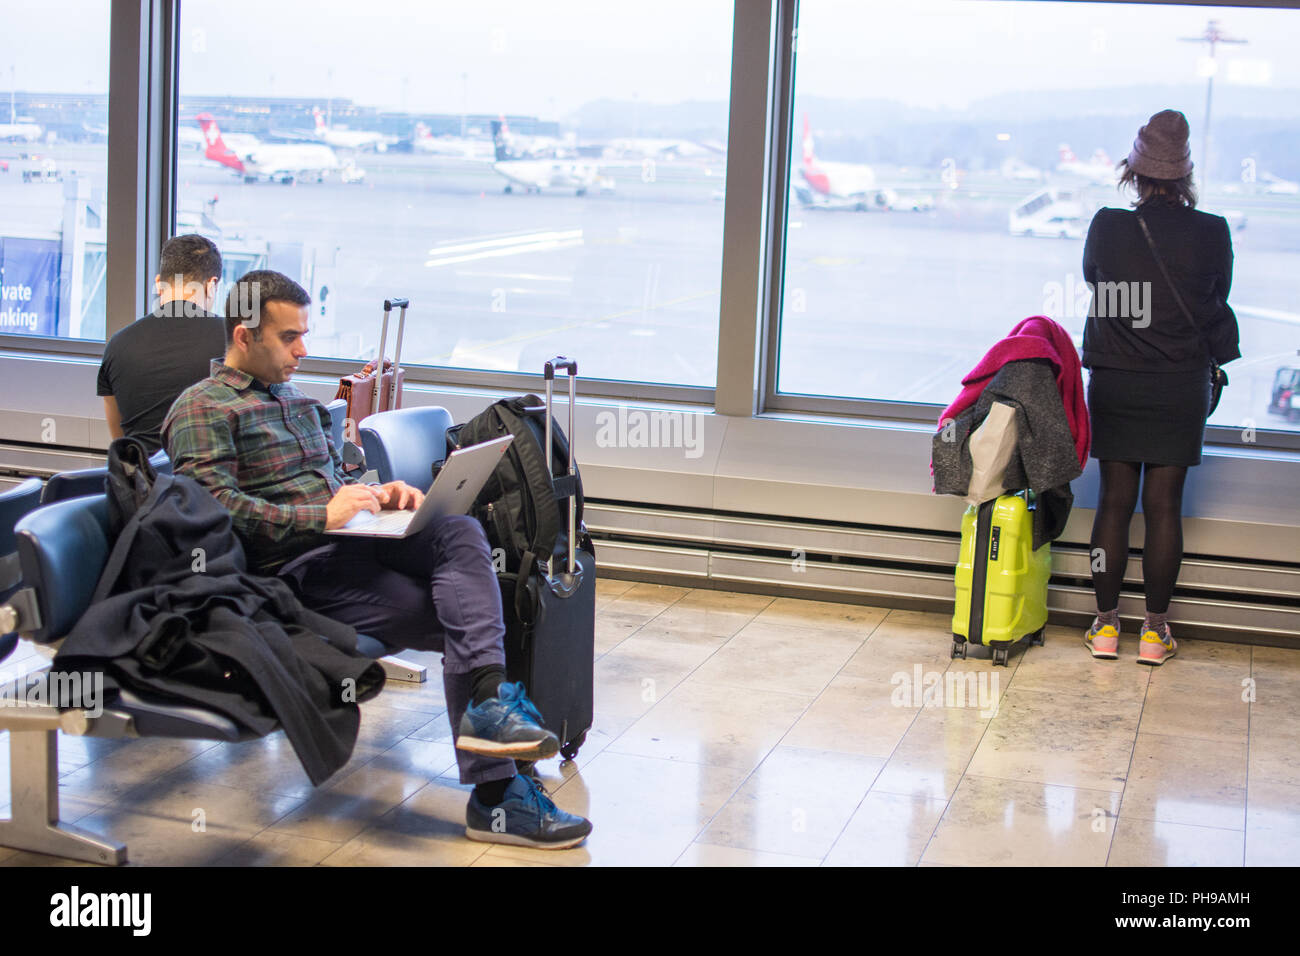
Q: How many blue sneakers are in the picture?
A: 2